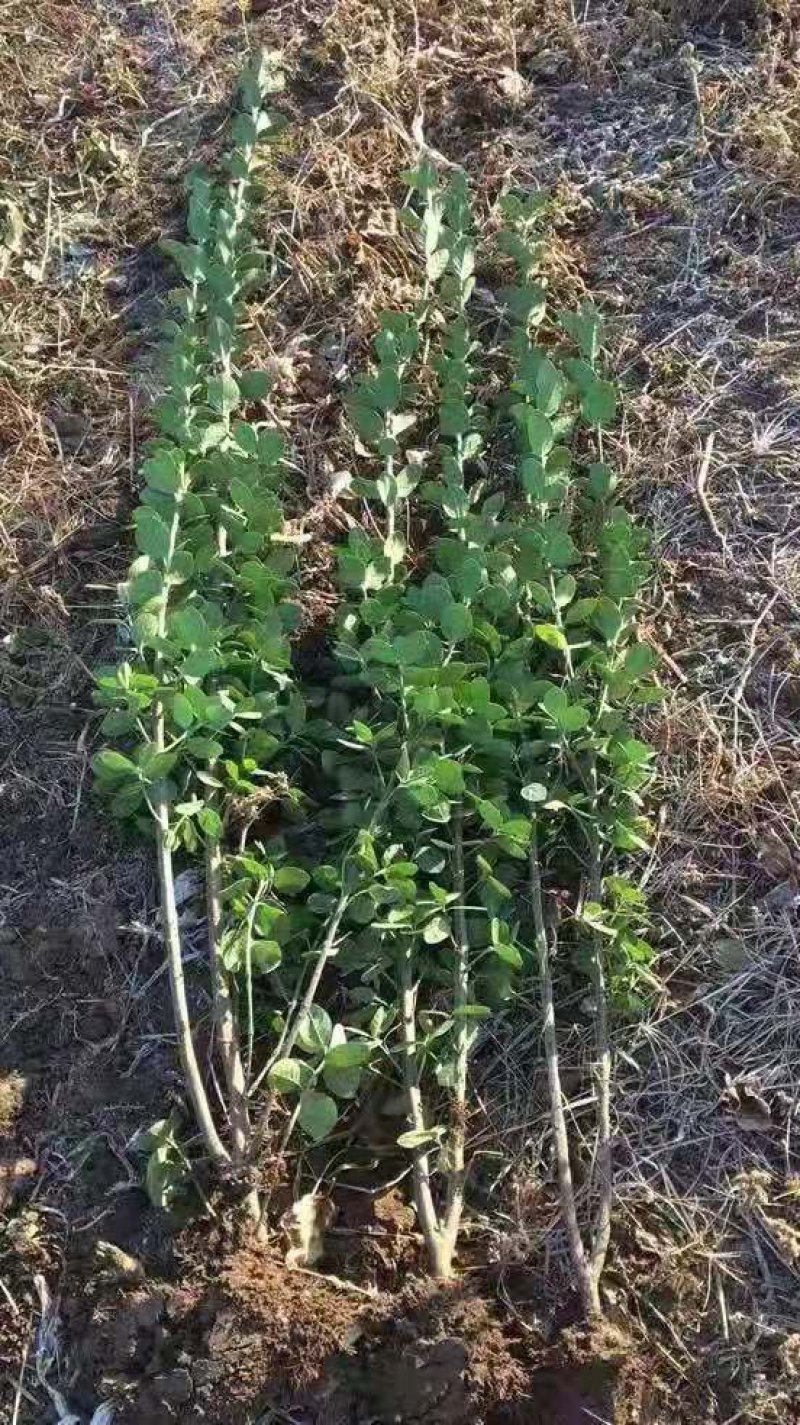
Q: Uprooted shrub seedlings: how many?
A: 3